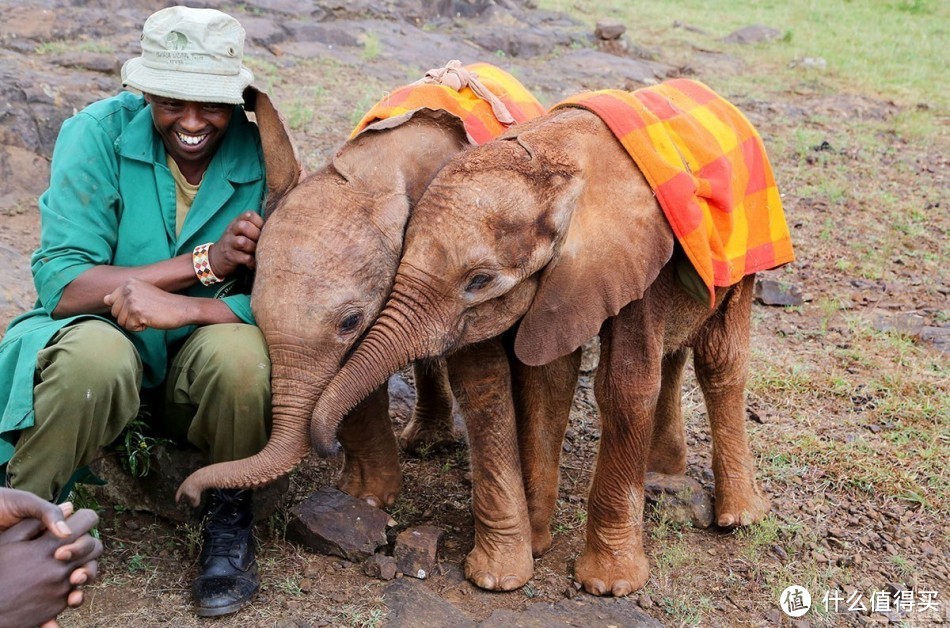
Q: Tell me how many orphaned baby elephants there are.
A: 2